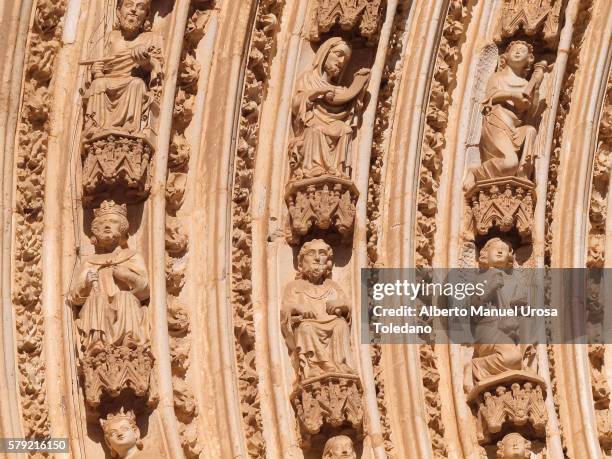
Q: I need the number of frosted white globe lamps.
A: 0